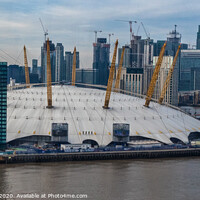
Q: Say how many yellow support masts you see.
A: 7